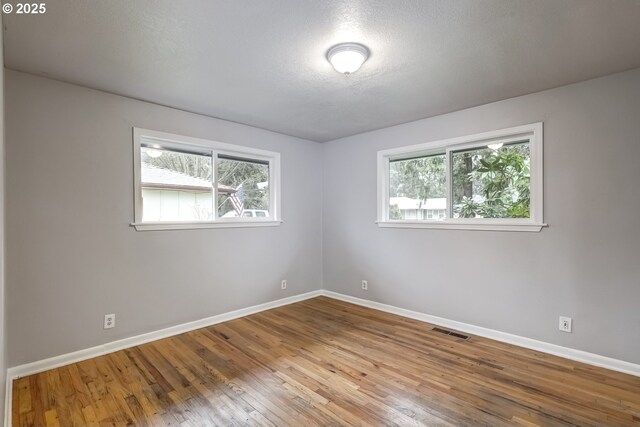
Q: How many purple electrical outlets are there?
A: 0